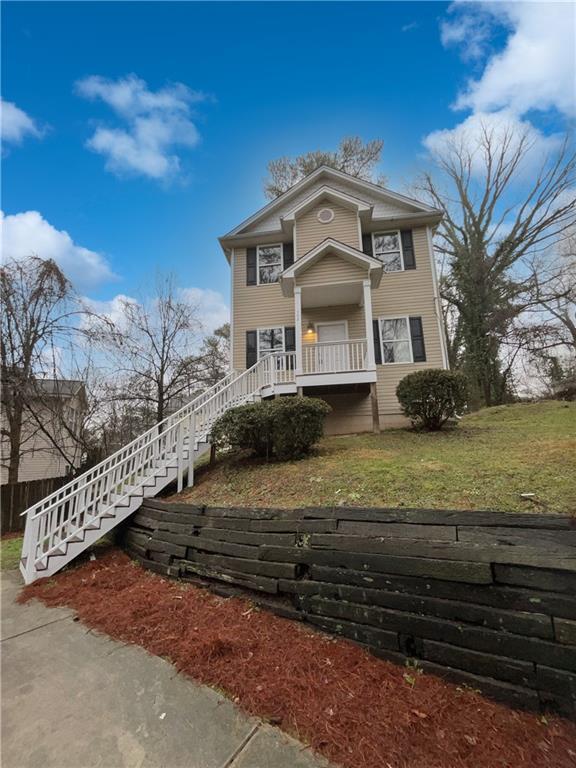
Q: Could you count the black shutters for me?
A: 8